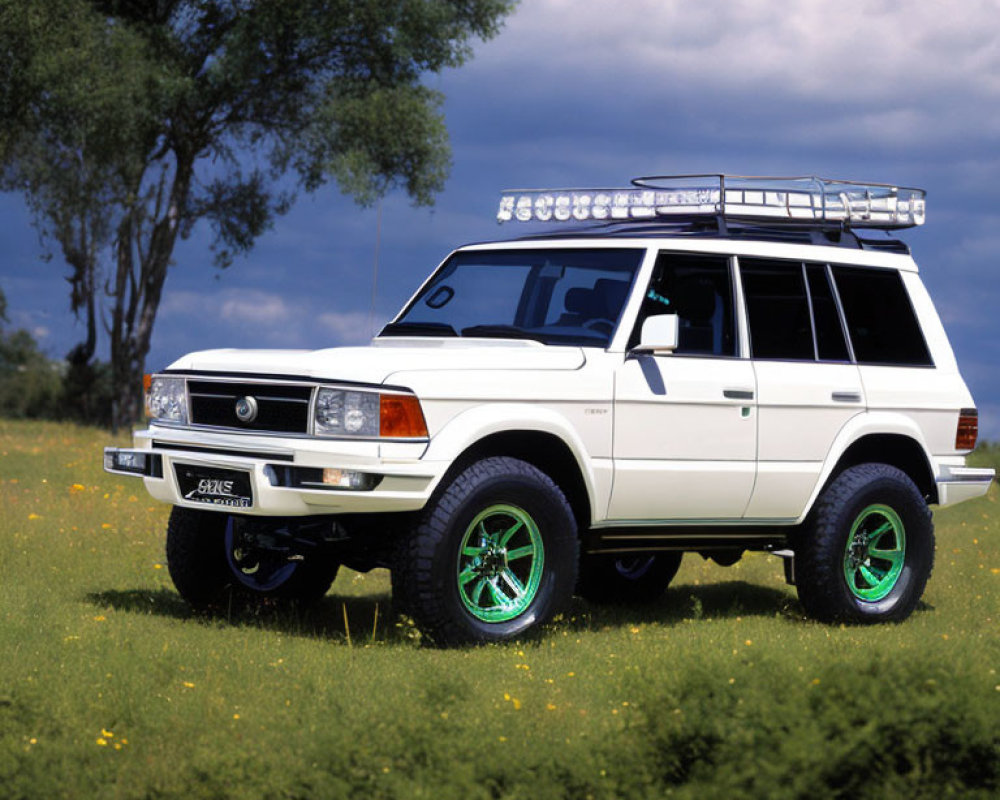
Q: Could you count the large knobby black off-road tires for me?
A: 4